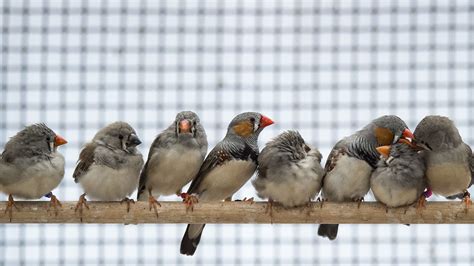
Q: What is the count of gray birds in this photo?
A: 8